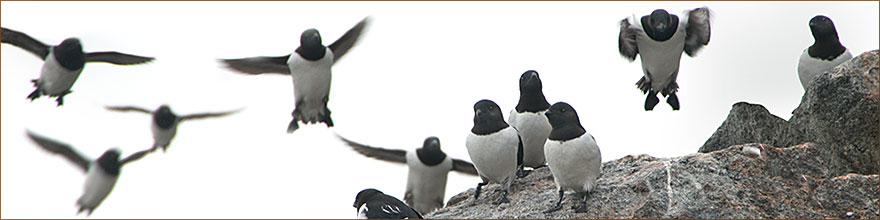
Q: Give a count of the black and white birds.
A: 11